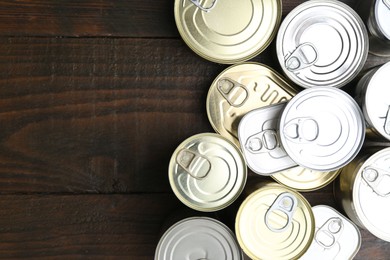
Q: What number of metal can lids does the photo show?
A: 12